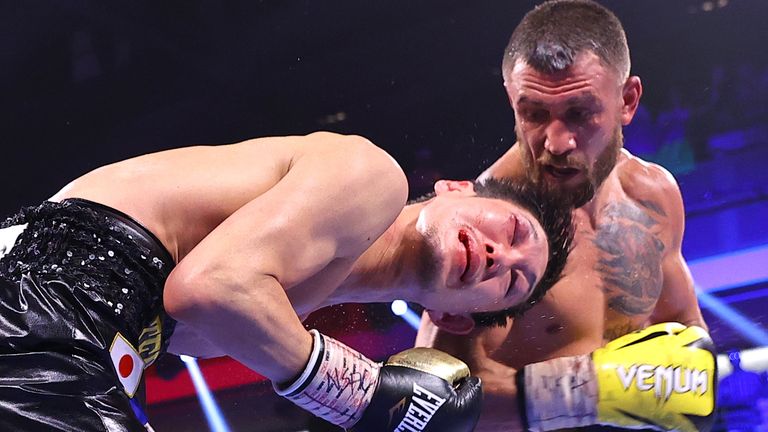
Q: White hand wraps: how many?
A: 2